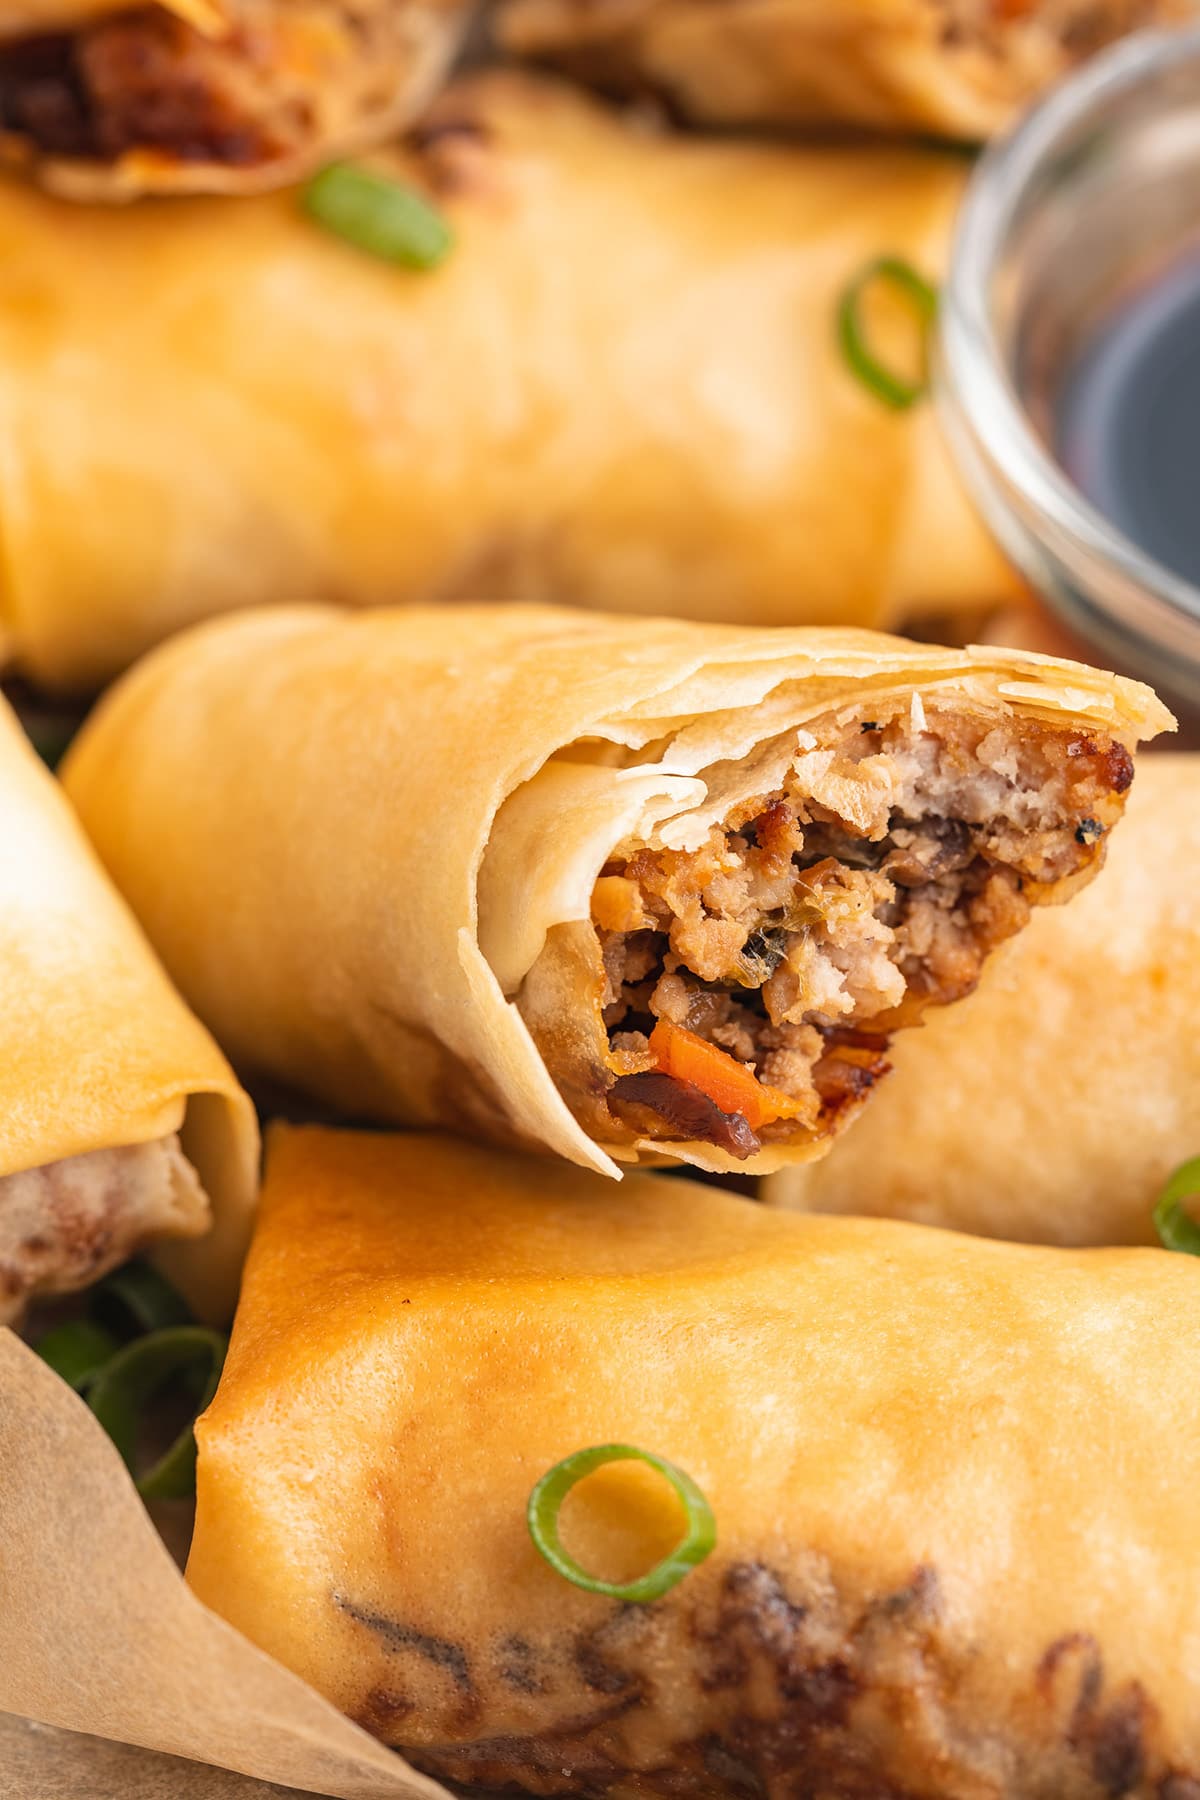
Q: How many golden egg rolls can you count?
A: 7